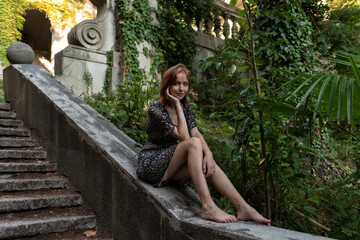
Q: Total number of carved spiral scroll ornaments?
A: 1